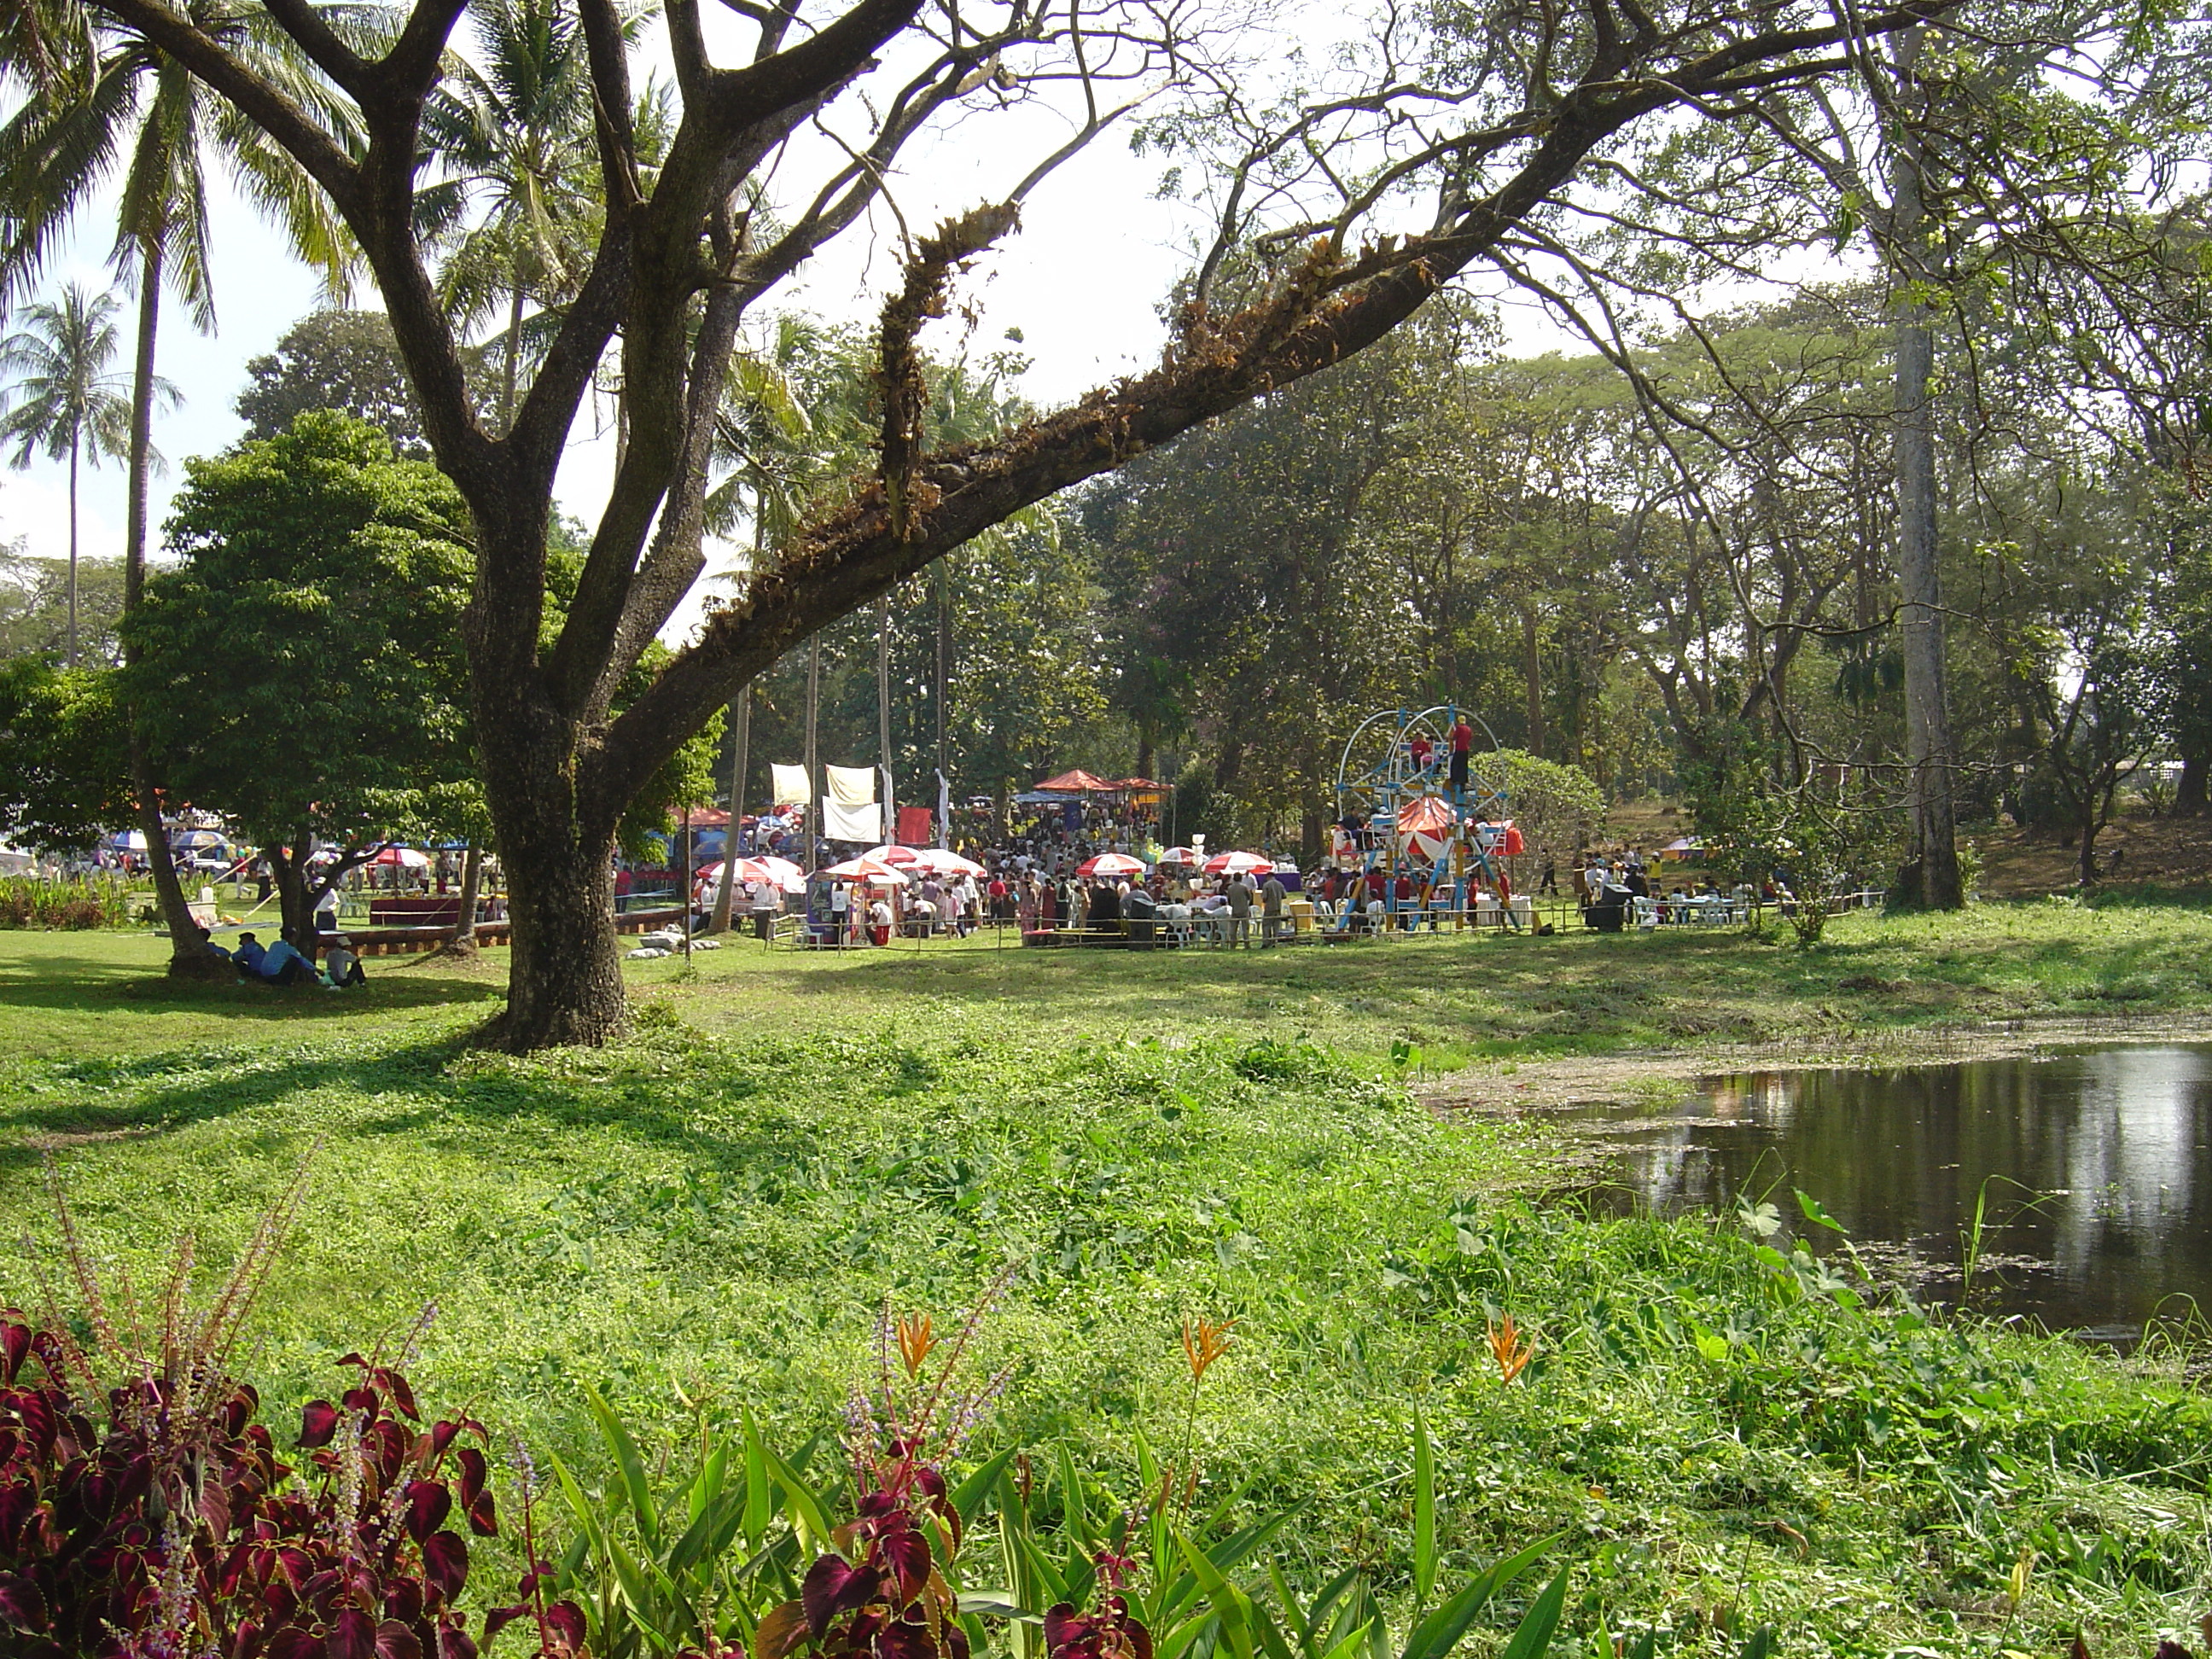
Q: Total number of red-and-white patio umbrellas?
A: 9